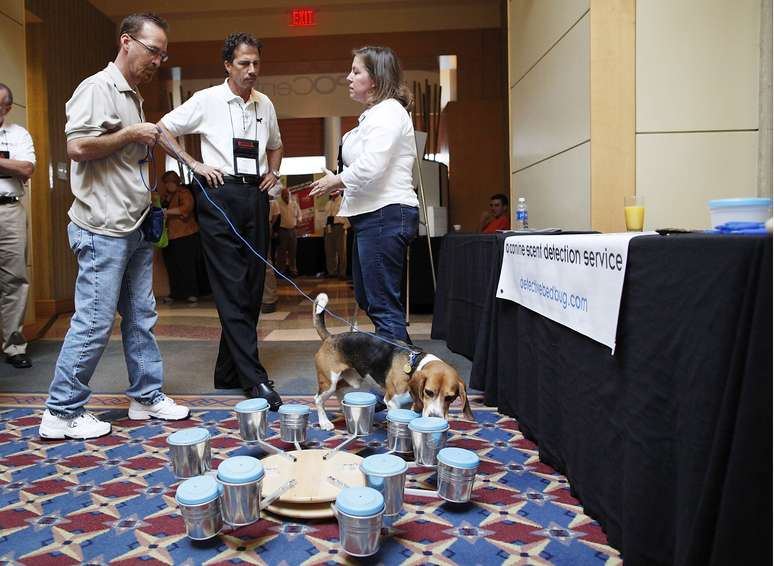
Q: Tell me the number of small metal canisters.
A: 11